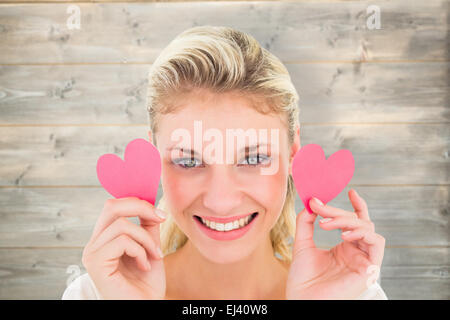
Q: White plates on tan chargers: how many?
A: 0